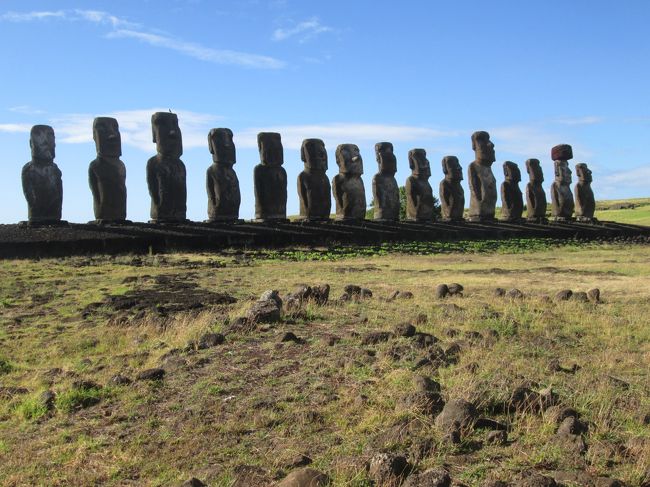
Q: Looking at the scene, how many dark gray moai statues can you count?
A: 15